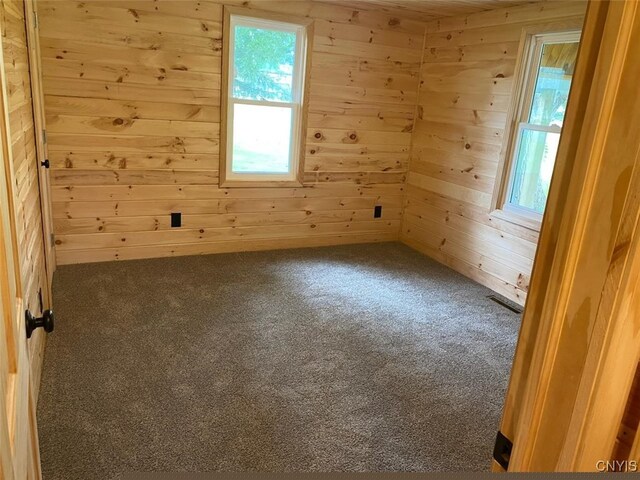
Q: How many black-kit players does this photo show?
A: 0